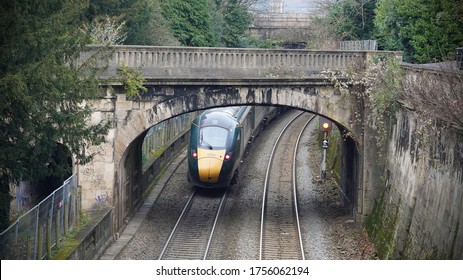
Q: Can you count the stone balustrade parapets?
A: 1